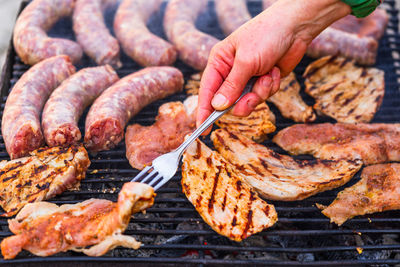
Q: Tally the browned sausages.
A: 0